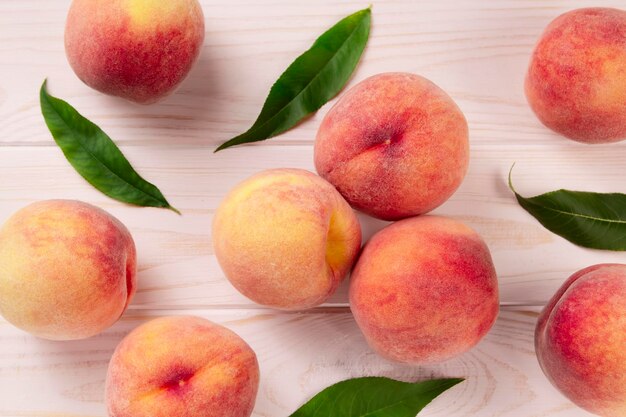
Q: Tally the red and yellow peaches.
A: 8